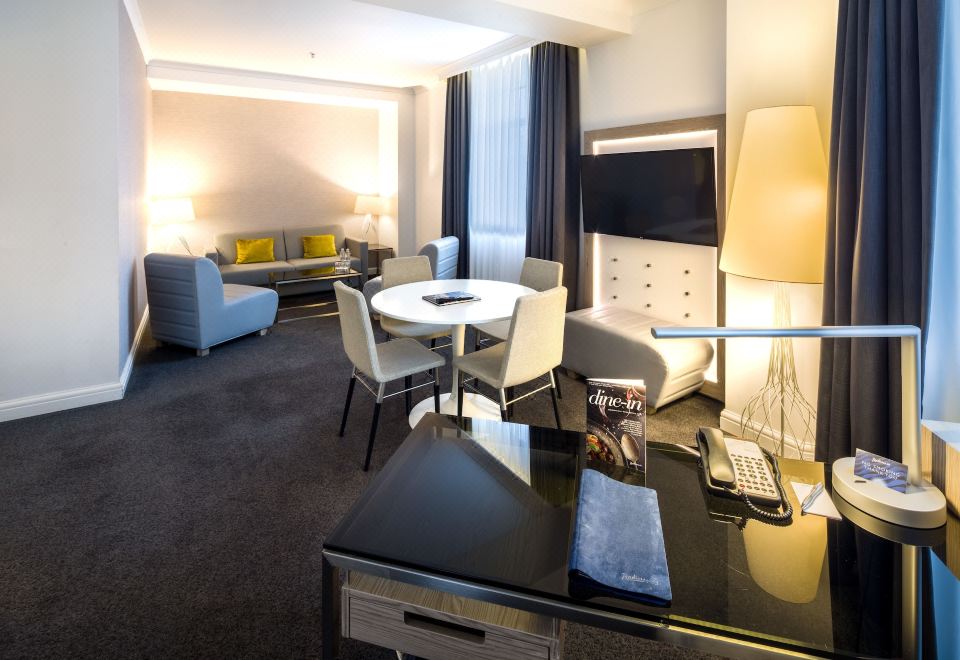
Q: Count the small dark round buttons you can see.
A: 9